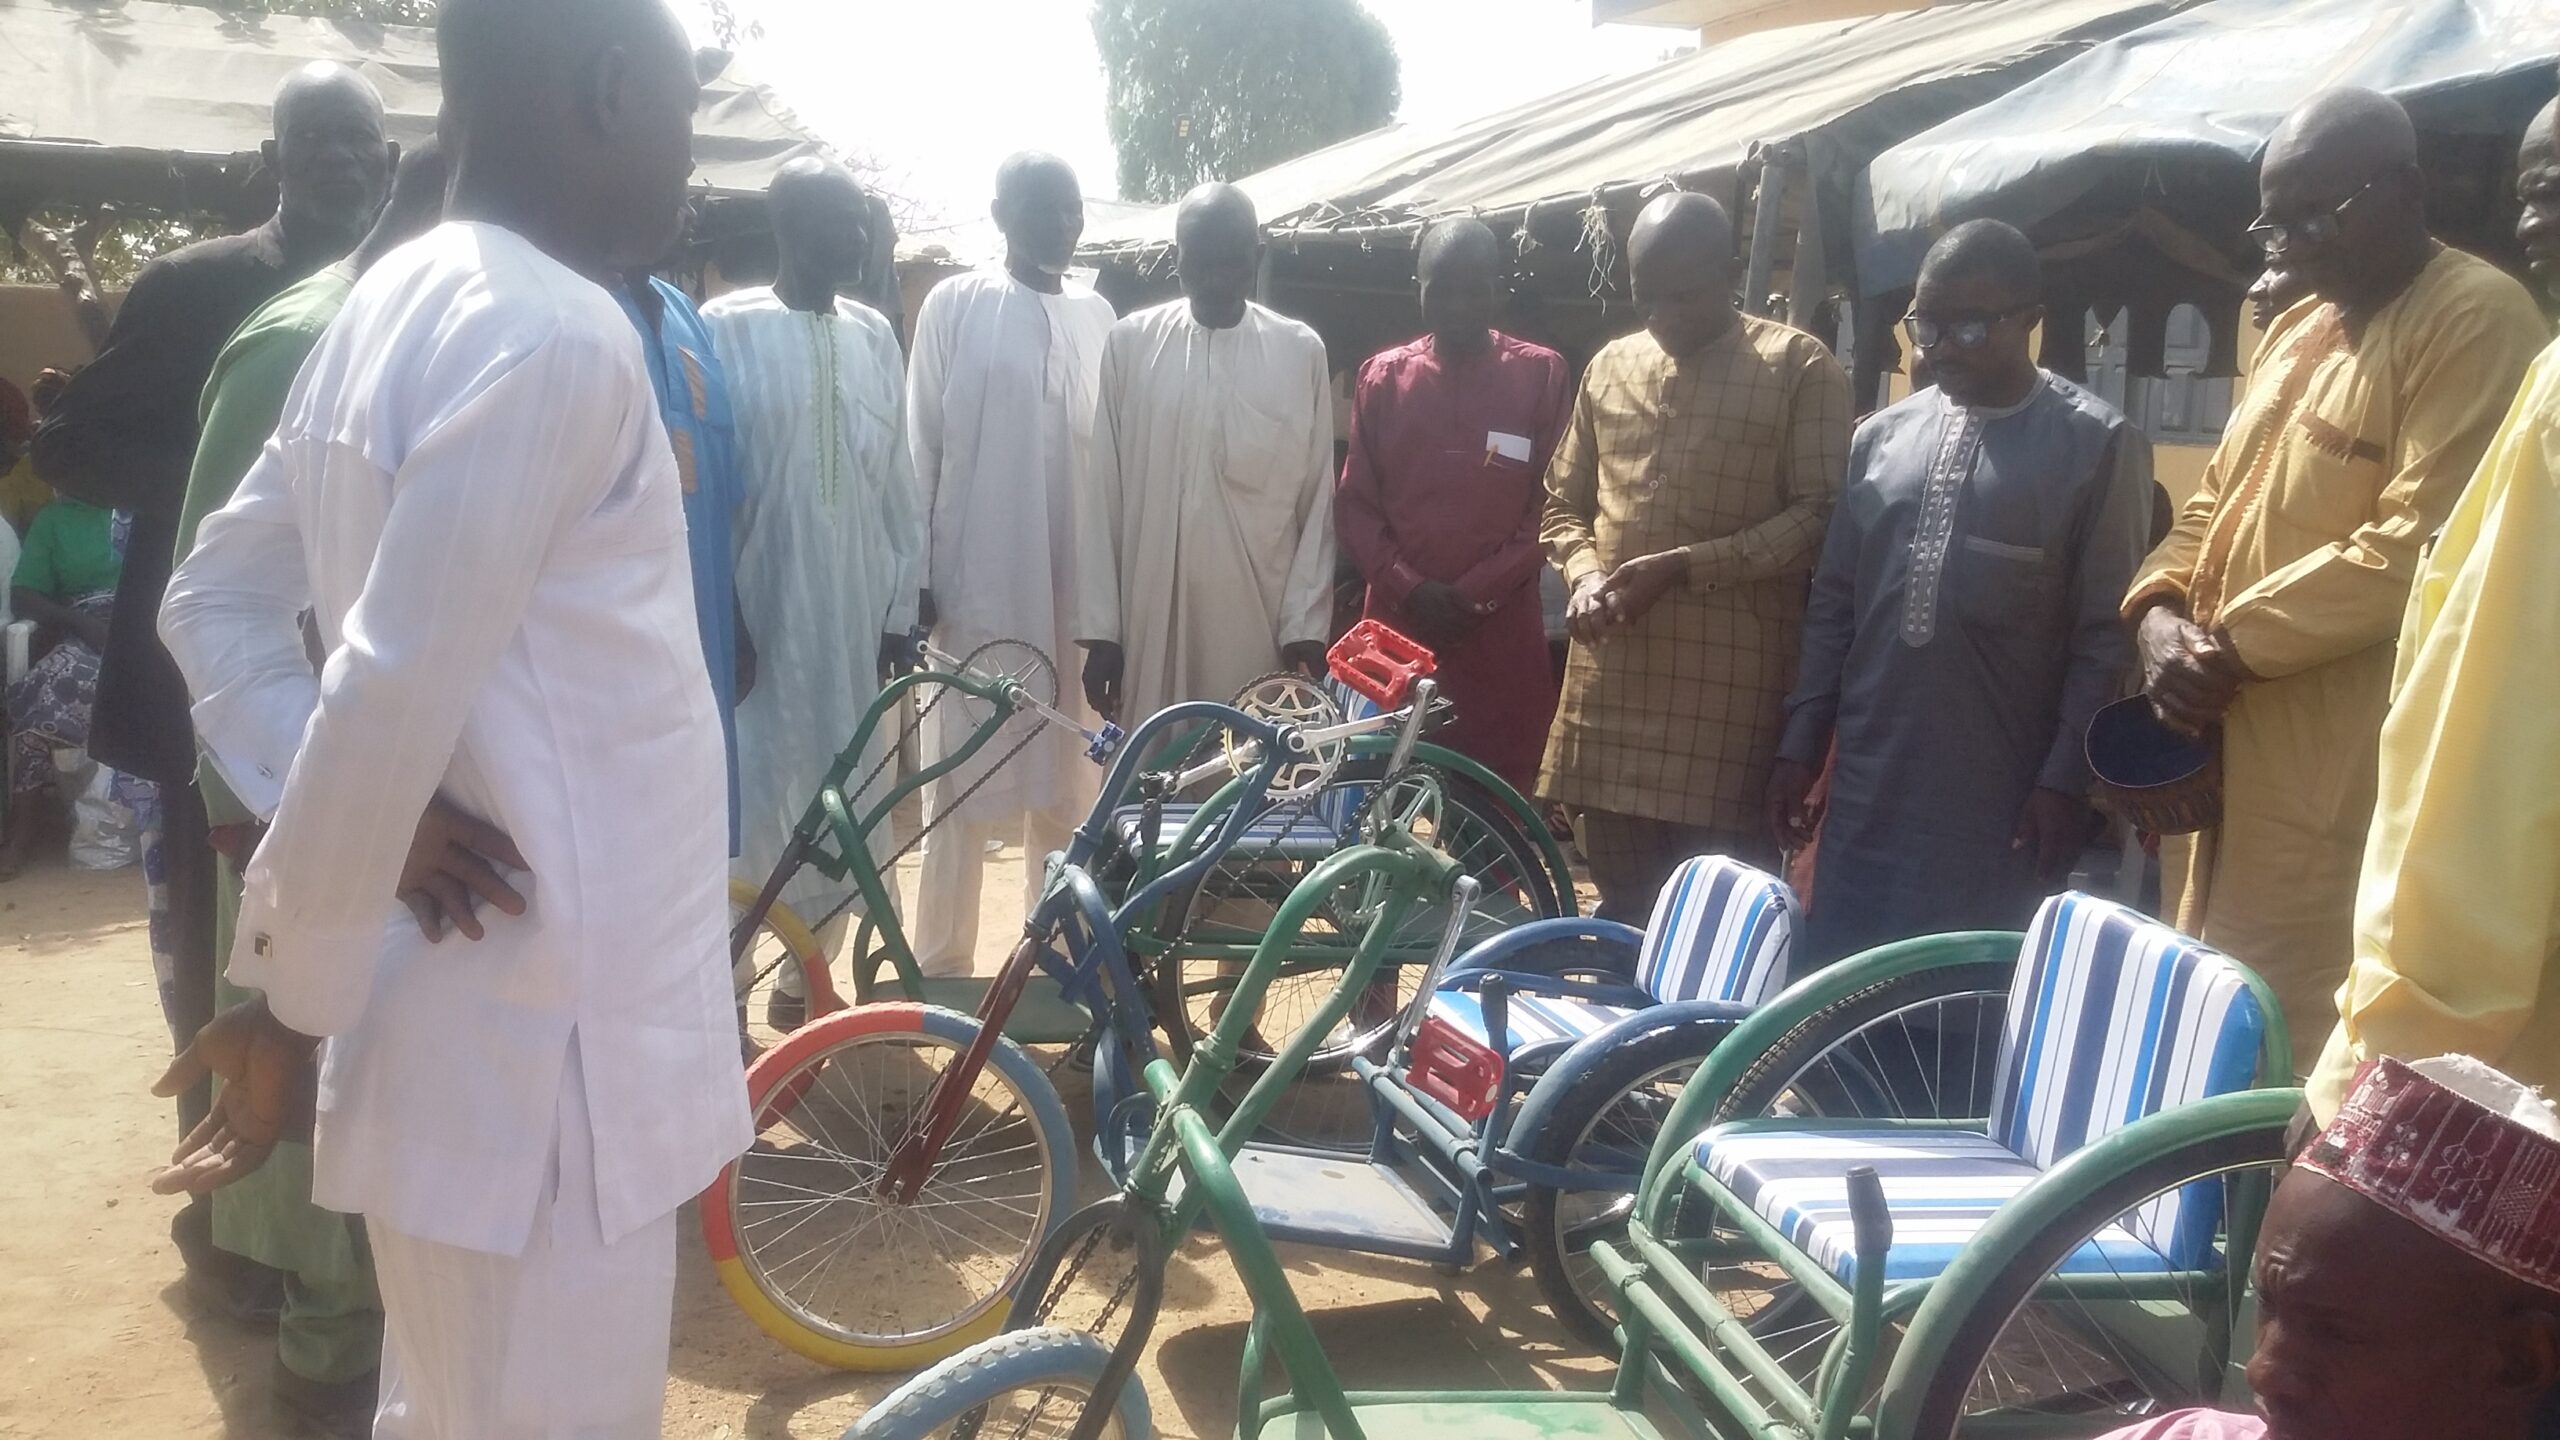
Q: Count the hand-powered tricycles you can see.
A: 3